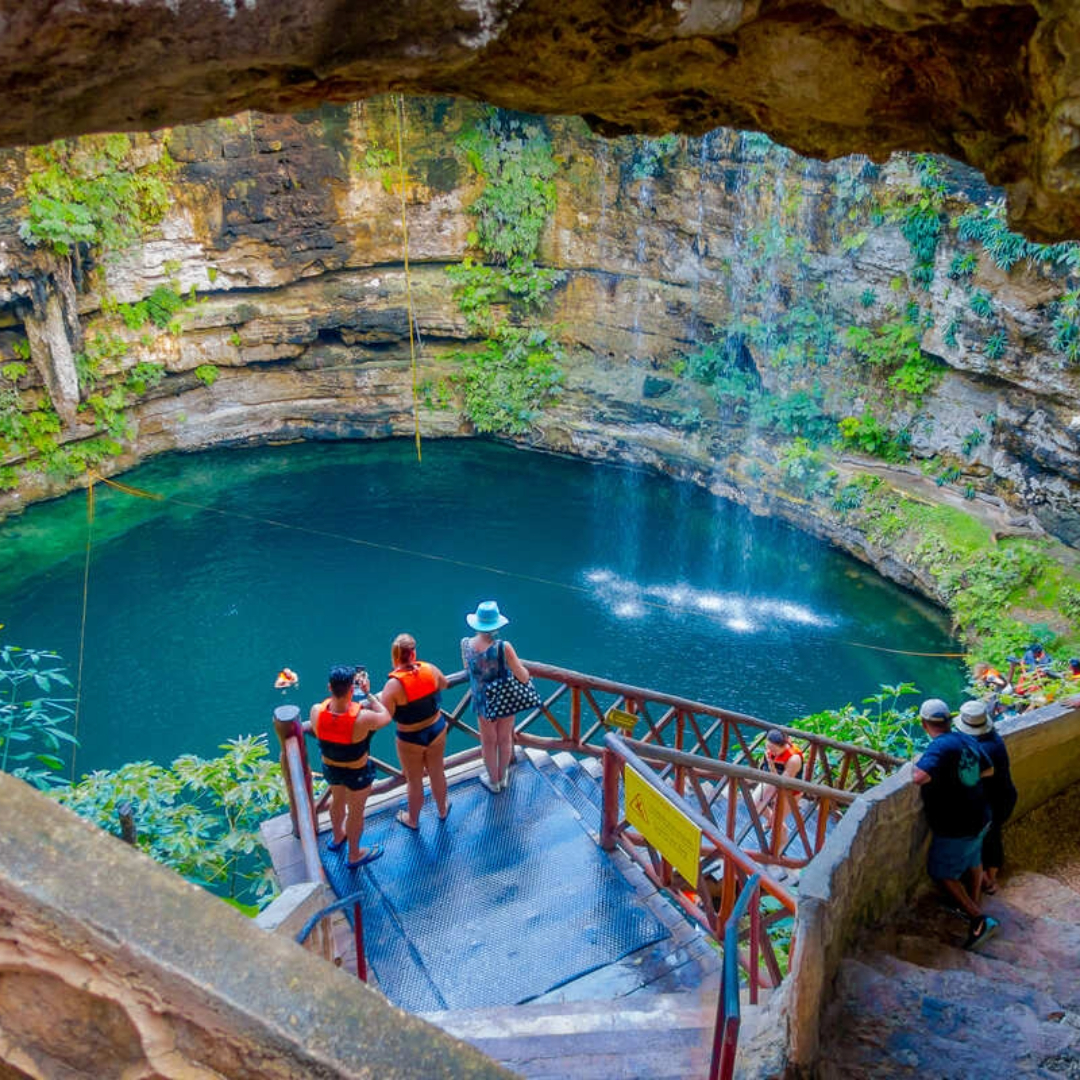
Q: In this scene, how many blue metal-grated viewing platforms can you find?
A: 1